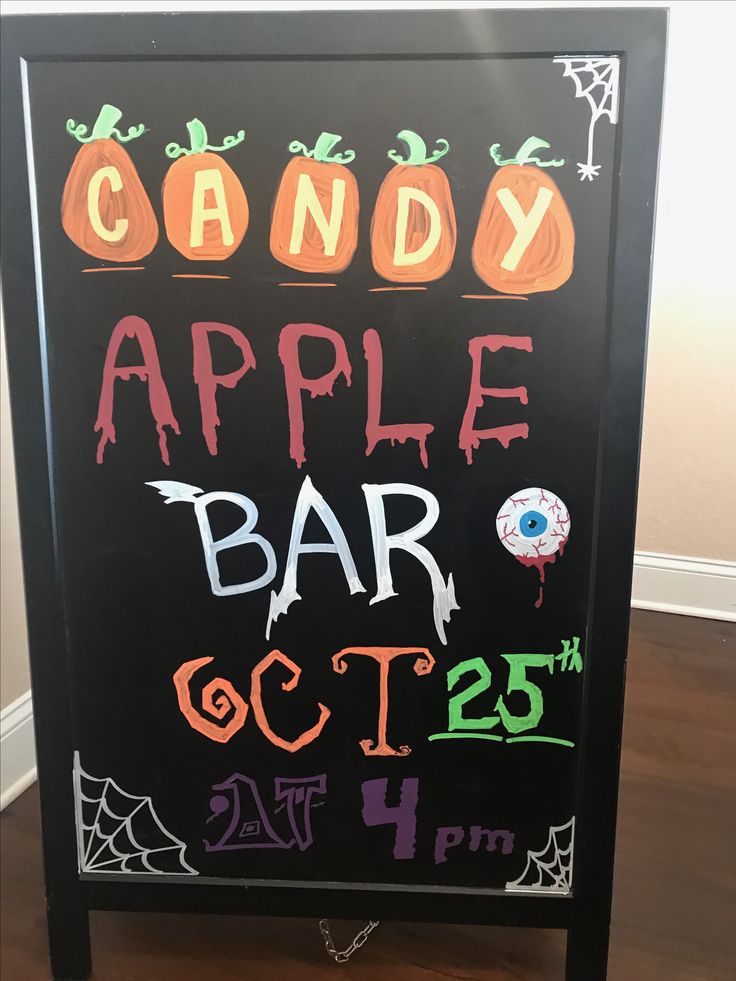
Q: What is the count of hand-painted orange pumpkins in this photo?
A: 5